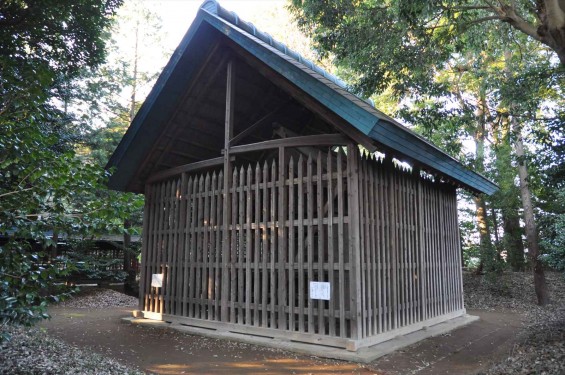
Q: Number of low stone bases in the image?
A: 1